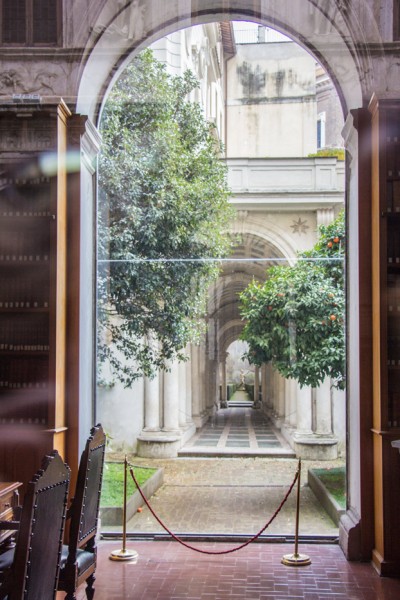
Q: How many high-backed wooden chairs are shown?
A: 2